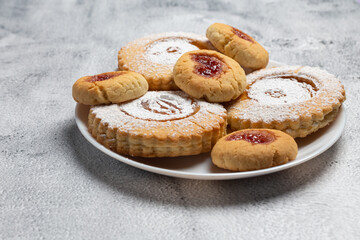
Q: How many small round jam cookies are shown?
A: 4